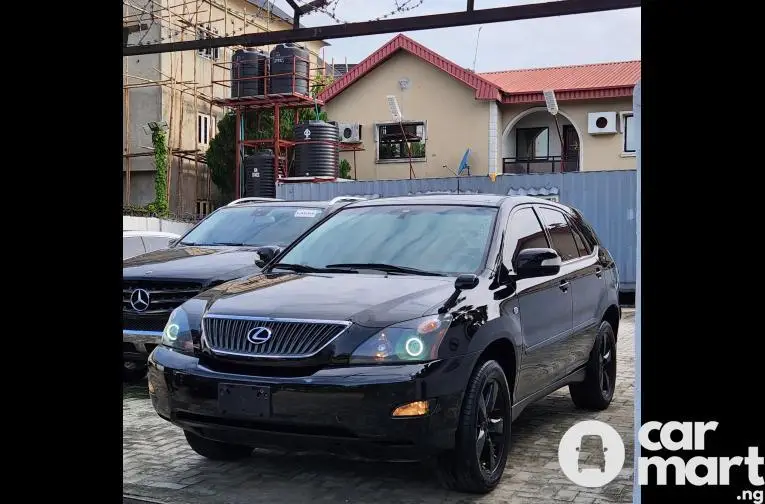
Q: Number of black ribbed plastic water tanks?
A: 4